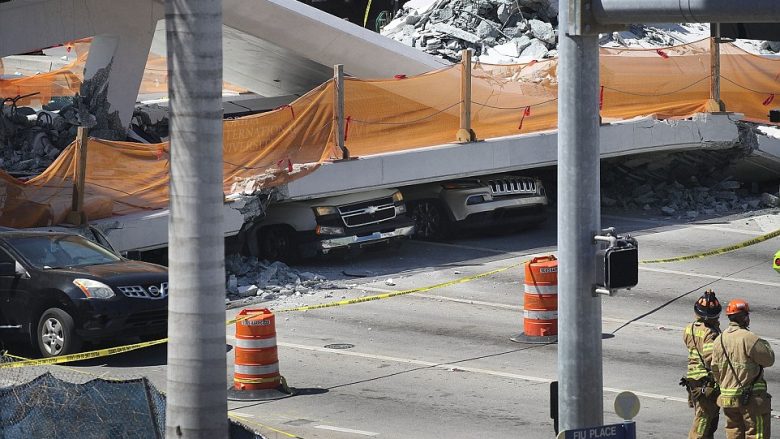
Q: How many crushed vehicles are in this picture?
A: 2